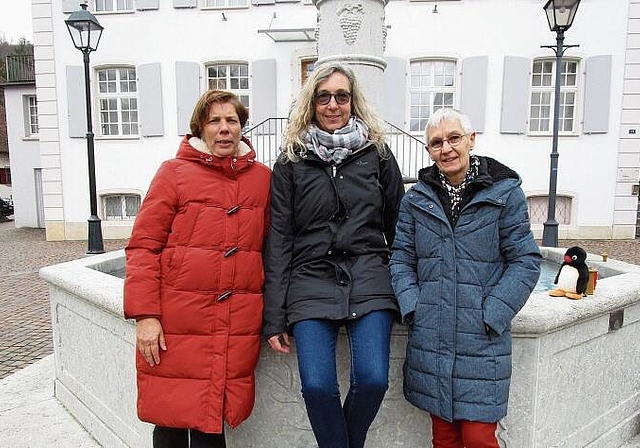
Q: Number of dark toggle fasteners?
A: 3